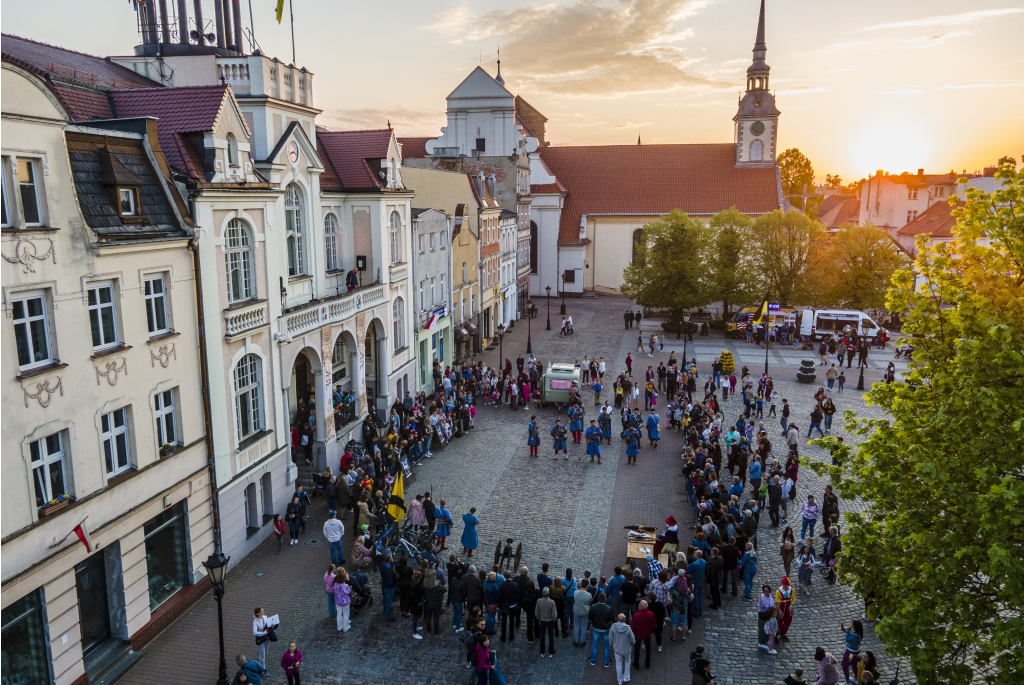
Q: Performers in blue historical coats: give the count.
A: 10